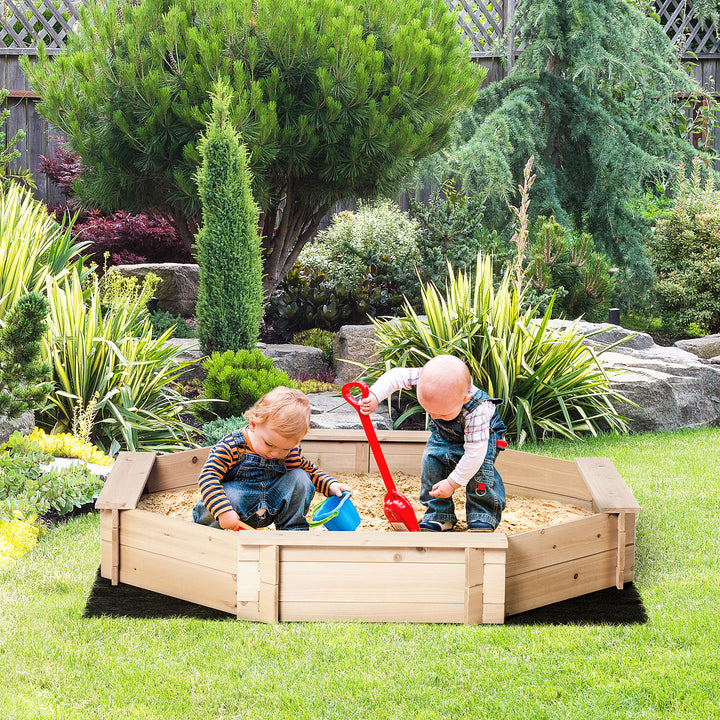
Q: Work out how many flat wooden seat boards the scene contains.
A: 4